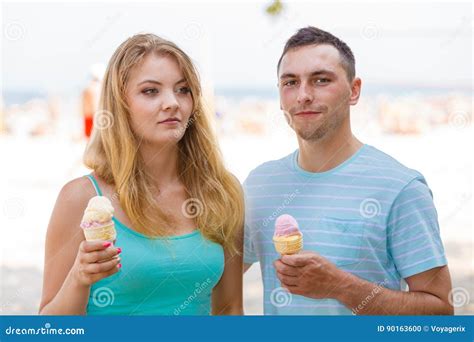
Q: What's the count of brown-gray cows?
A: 0